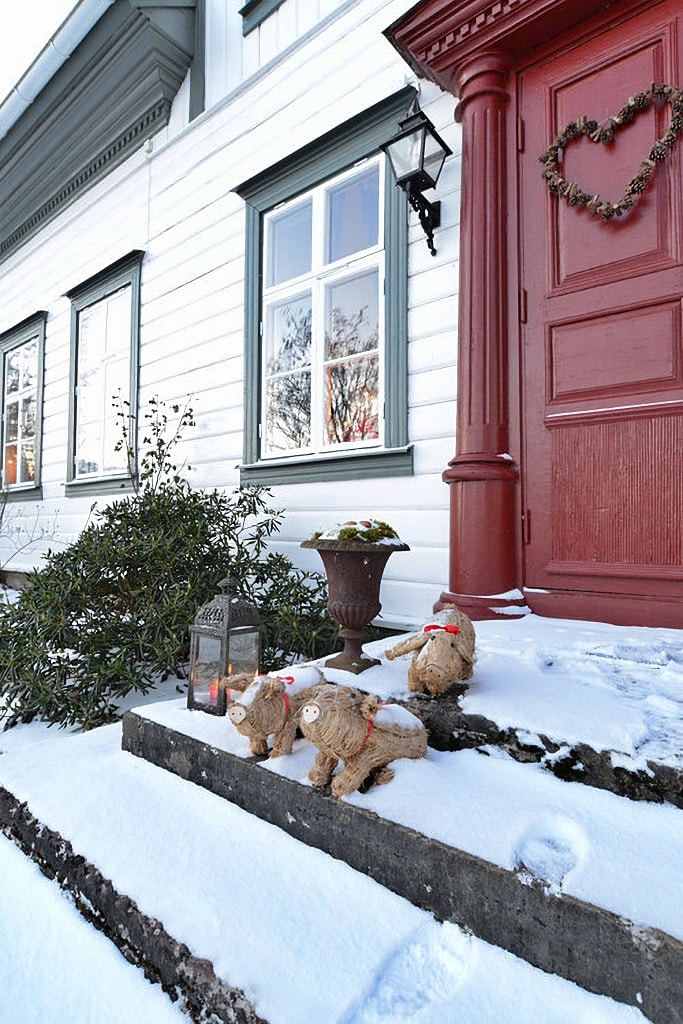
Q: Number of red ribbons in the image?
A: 3